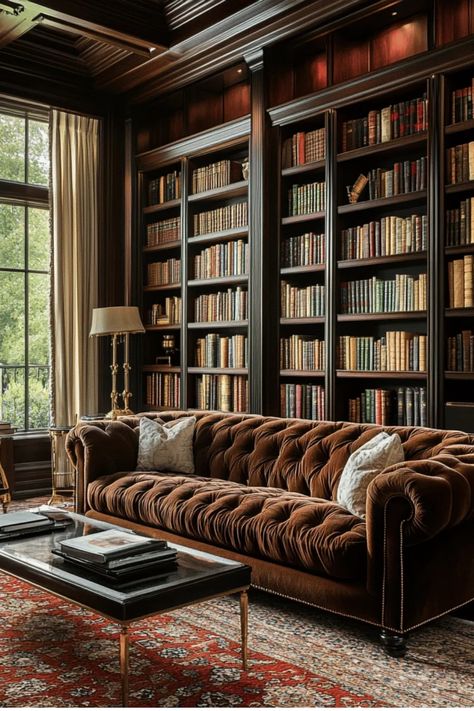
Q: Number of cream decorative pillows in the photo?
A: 2